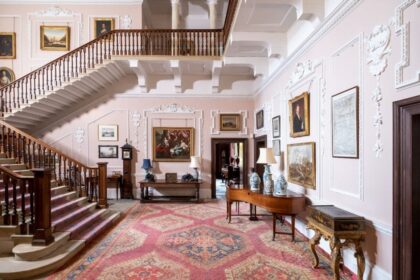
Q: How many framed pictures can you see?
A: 14